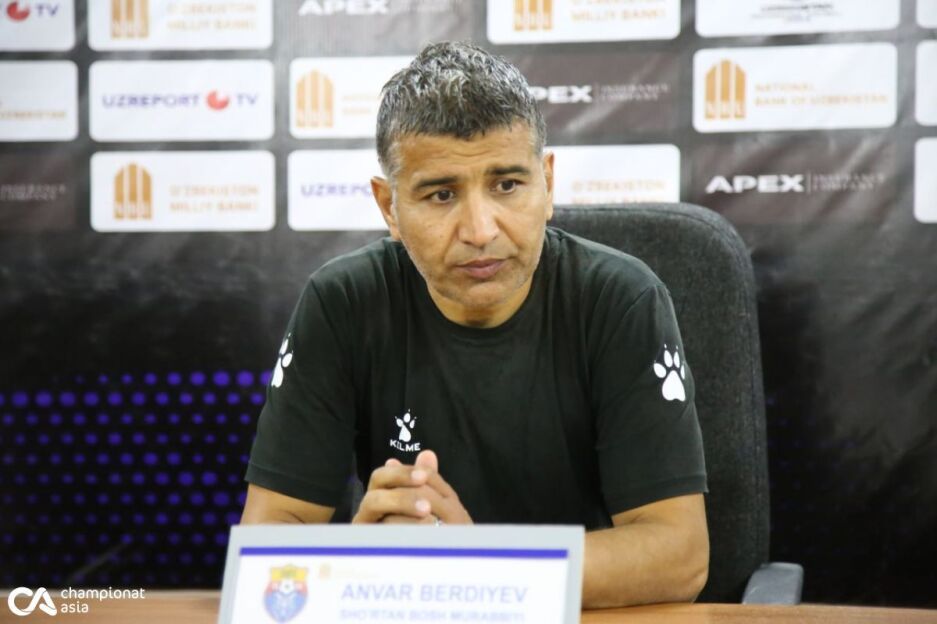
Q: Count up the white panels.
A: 14